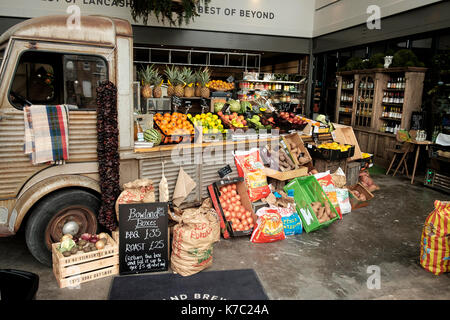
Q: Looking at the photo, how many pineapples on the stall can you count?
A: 7